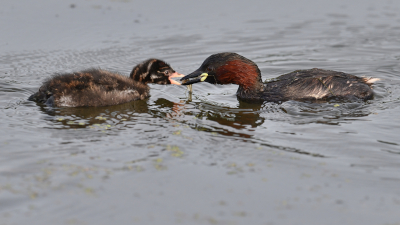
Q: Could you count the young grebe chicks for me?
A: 1